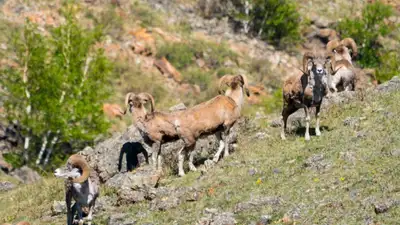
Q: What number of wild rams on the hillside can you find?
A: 5